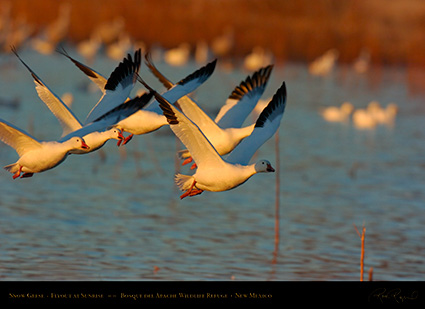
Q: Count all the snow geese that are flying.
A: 5